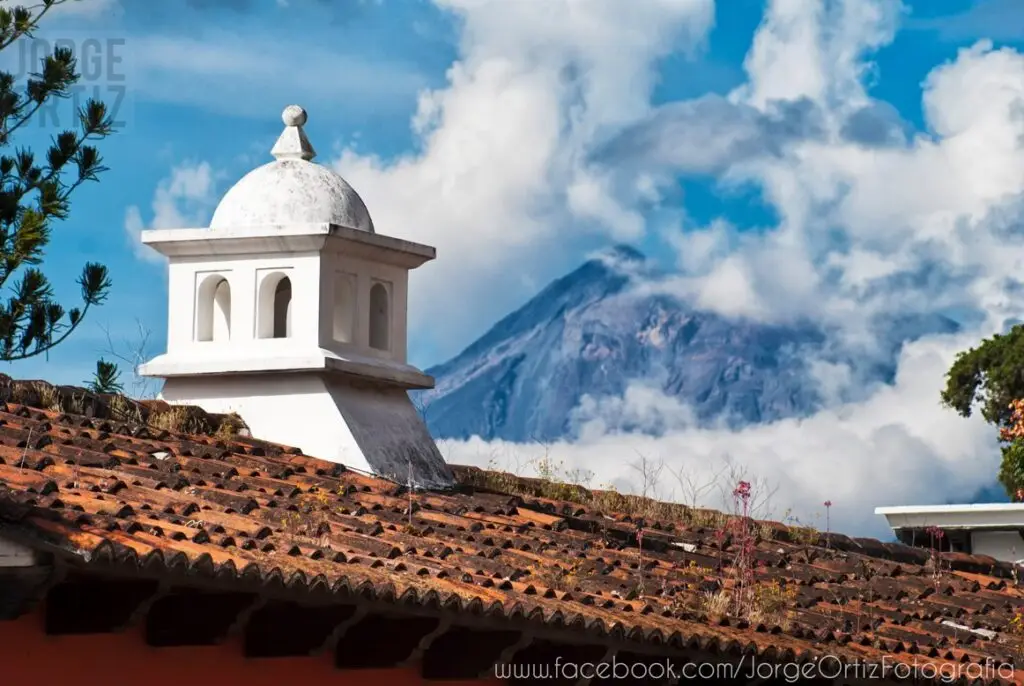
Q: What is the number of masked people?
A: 0